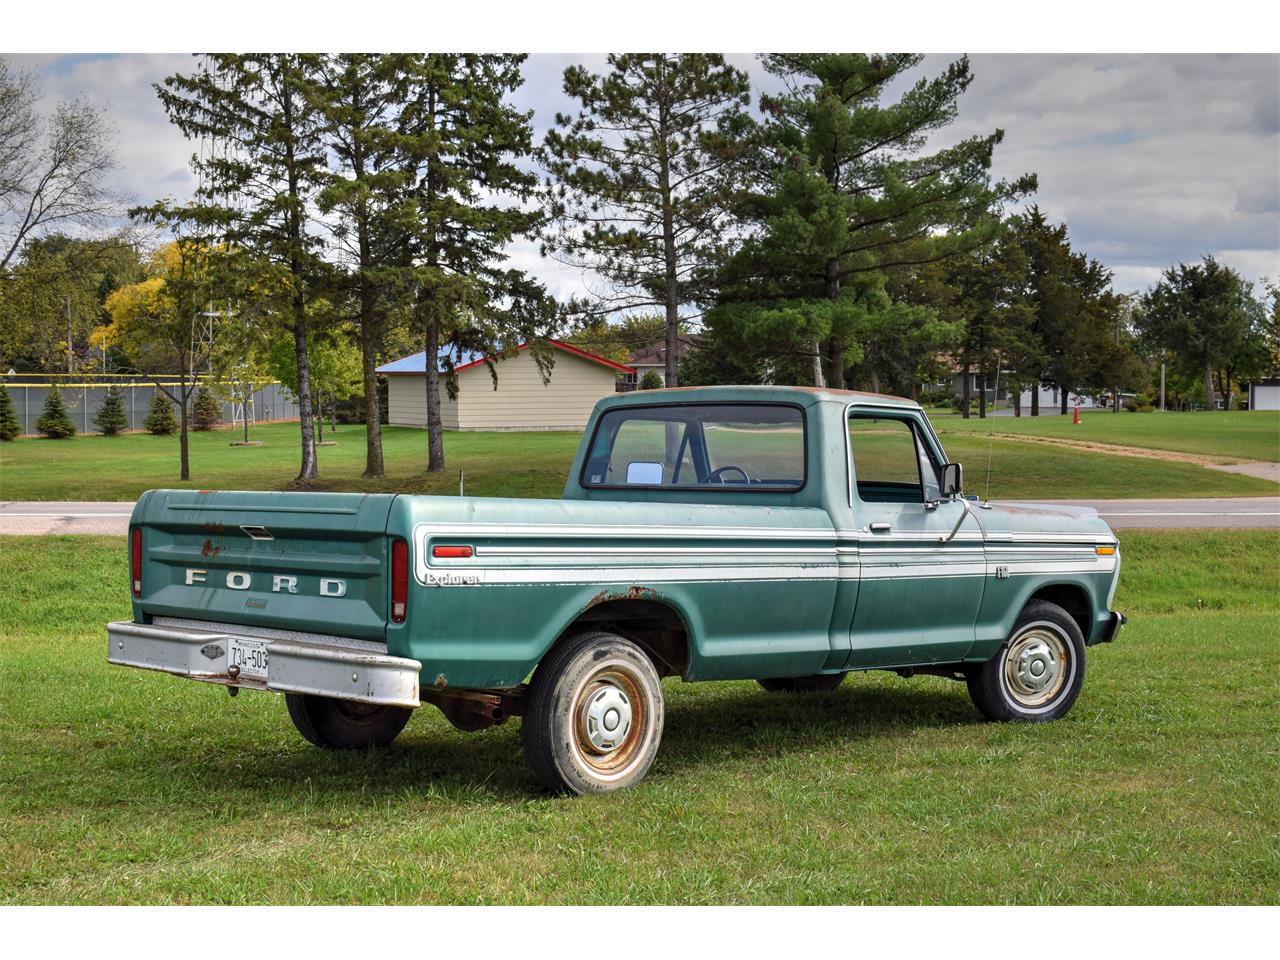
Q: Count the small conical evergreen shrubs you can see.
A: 5